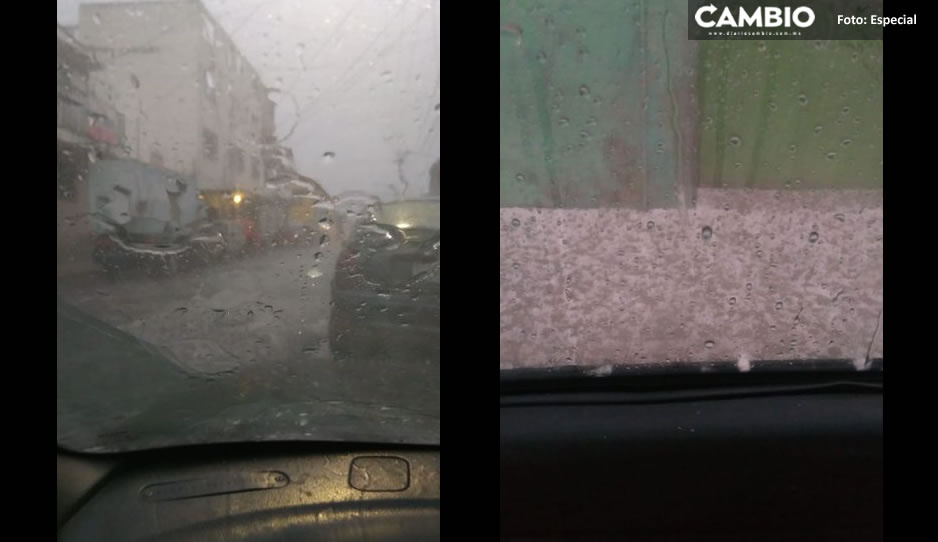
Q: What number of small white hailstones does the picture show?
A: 3